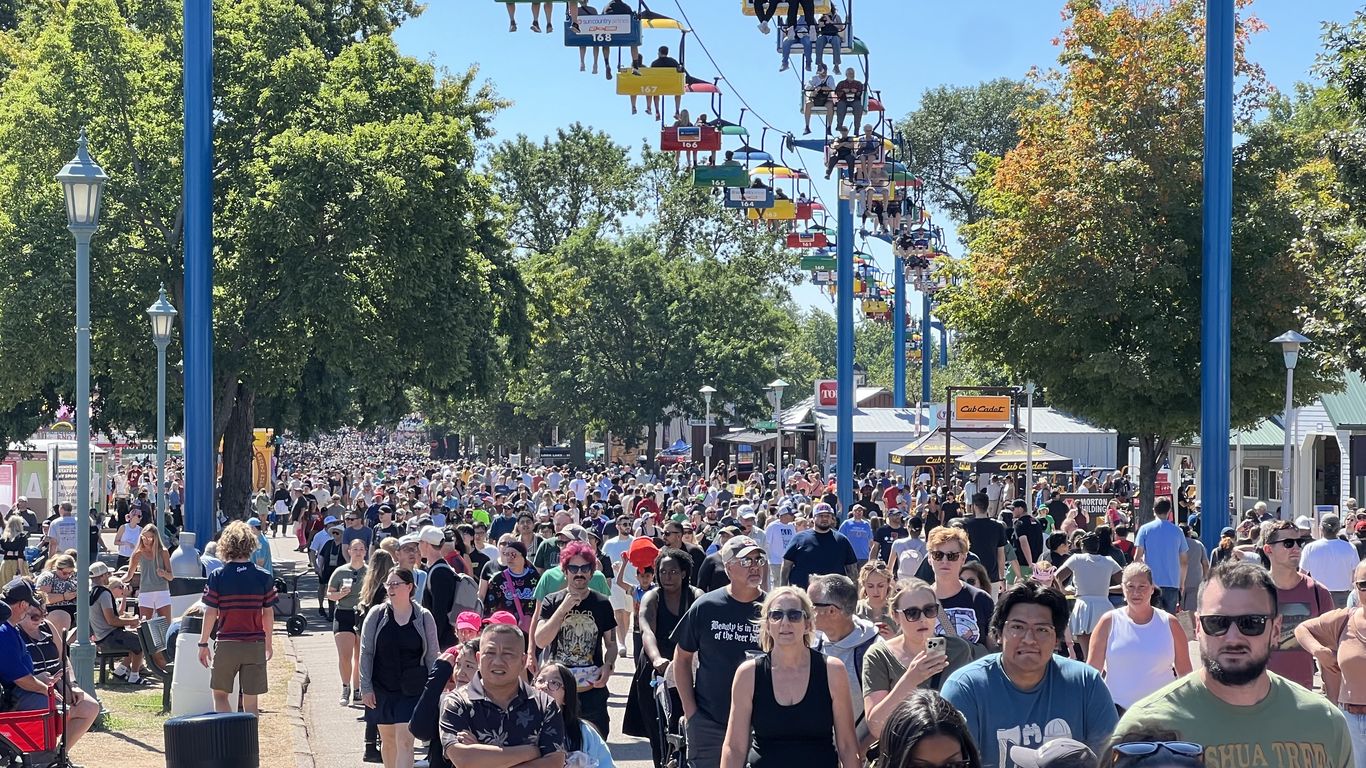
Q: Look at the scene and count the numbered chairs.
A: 8